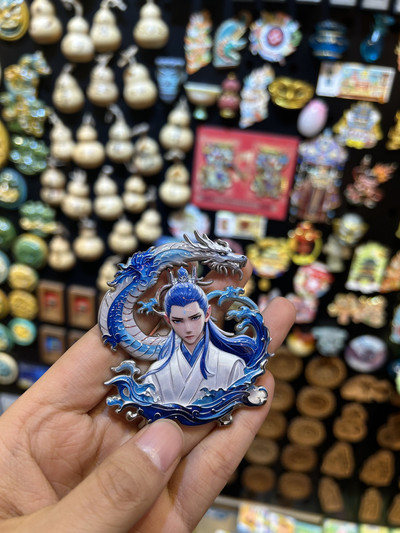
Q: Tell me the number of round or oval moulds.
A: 10